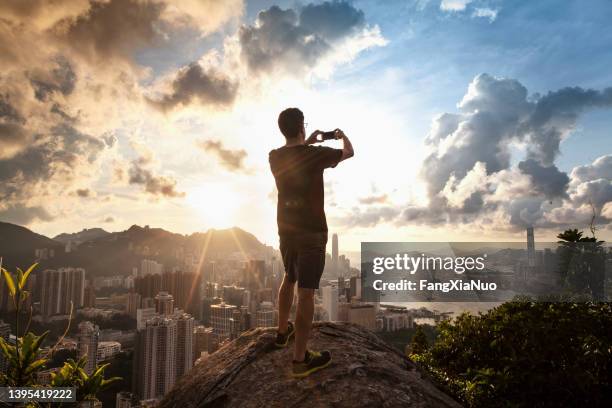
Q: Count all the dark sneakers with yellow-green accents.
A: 2